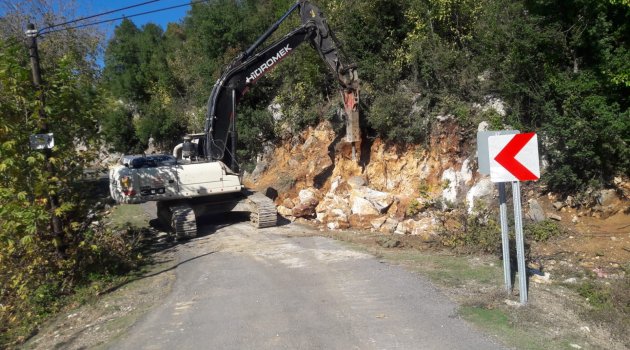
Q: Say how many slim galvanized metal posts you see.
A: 2